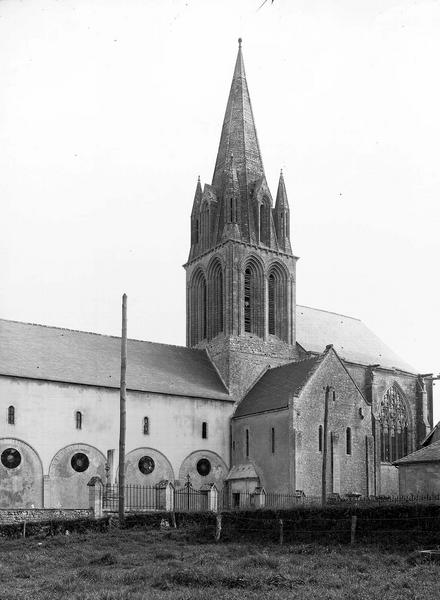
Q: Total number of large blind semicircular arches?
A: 4